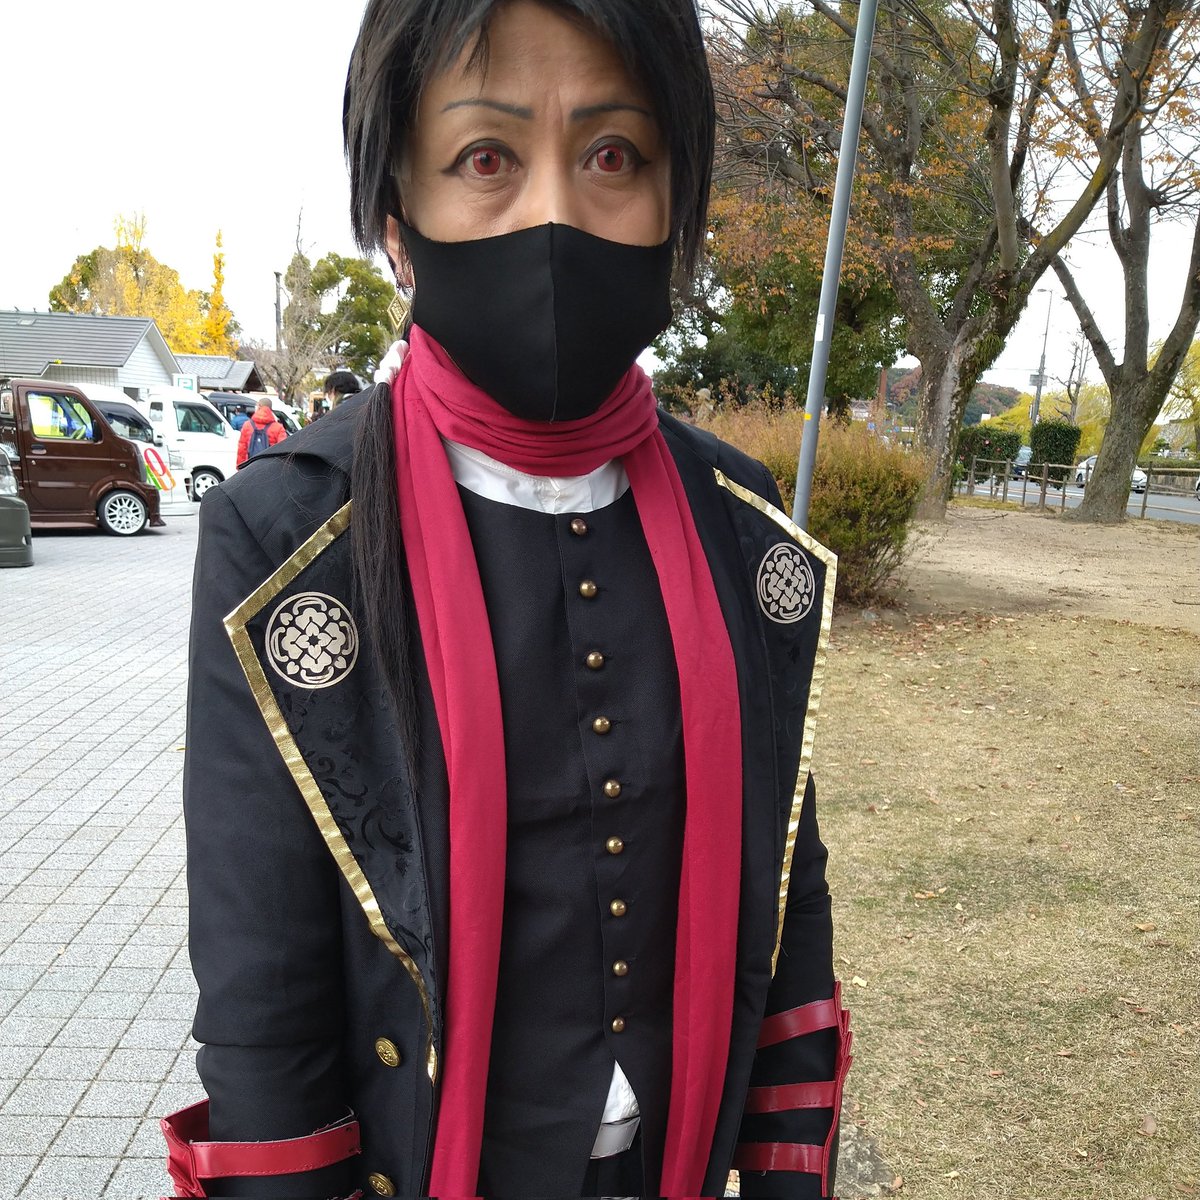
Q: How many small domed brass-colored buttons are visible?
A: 9